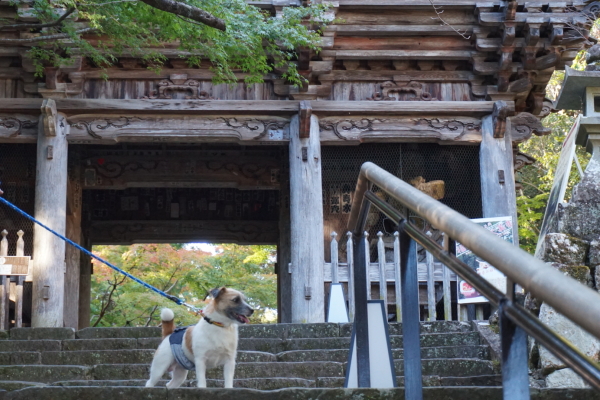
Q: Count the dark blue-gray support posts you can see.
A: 3